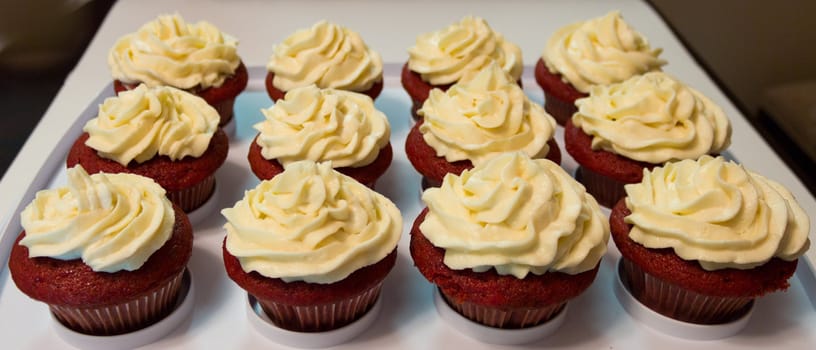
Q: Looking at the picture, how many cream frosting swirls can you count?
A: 12